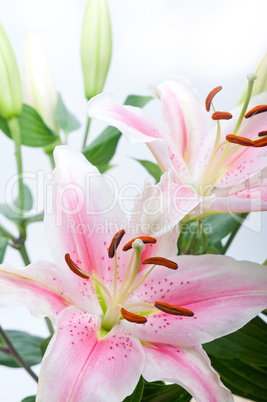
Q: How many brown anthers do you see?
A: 12